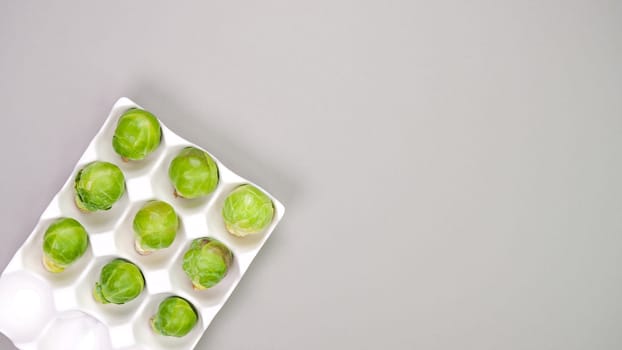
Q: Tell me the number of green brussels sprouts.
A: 9